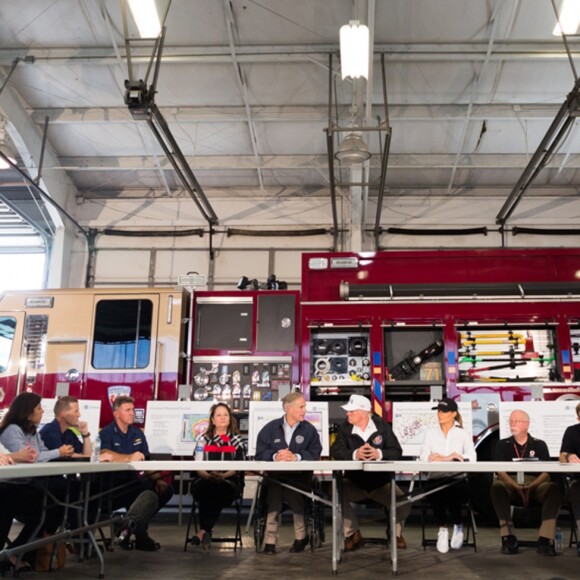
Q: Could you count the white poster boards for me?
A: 5